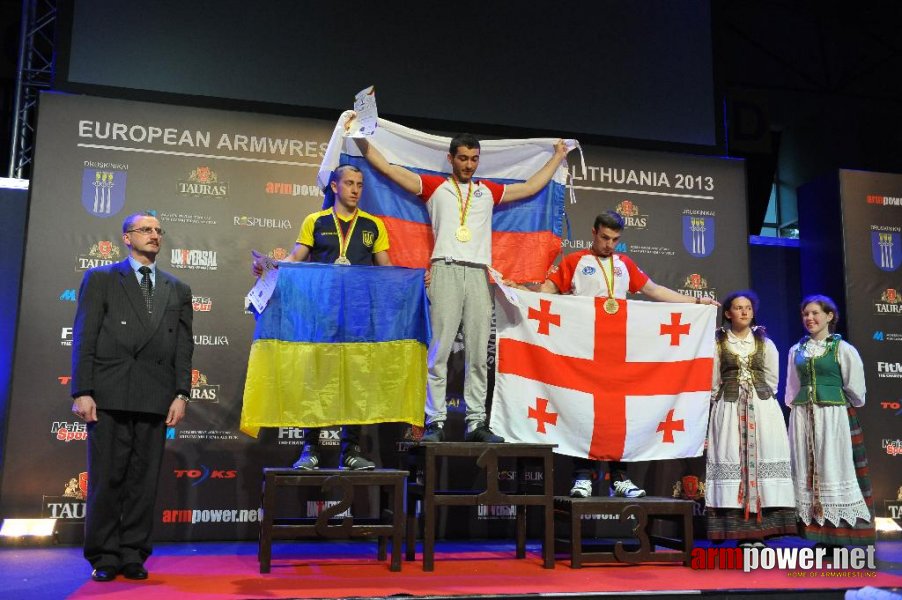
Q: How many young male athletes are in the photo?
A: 3